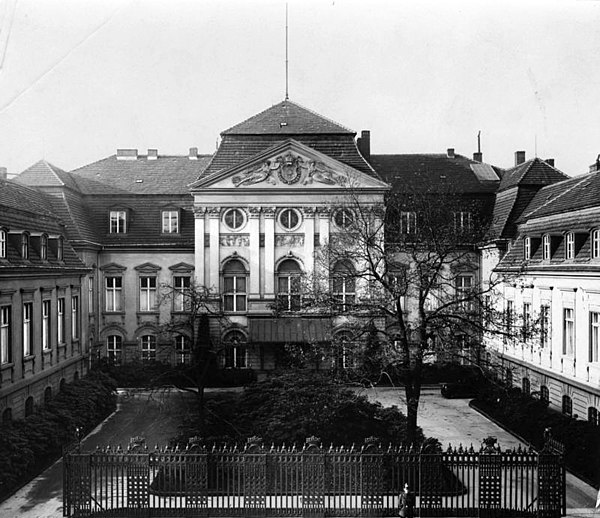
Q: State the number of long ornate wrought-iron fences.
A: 1